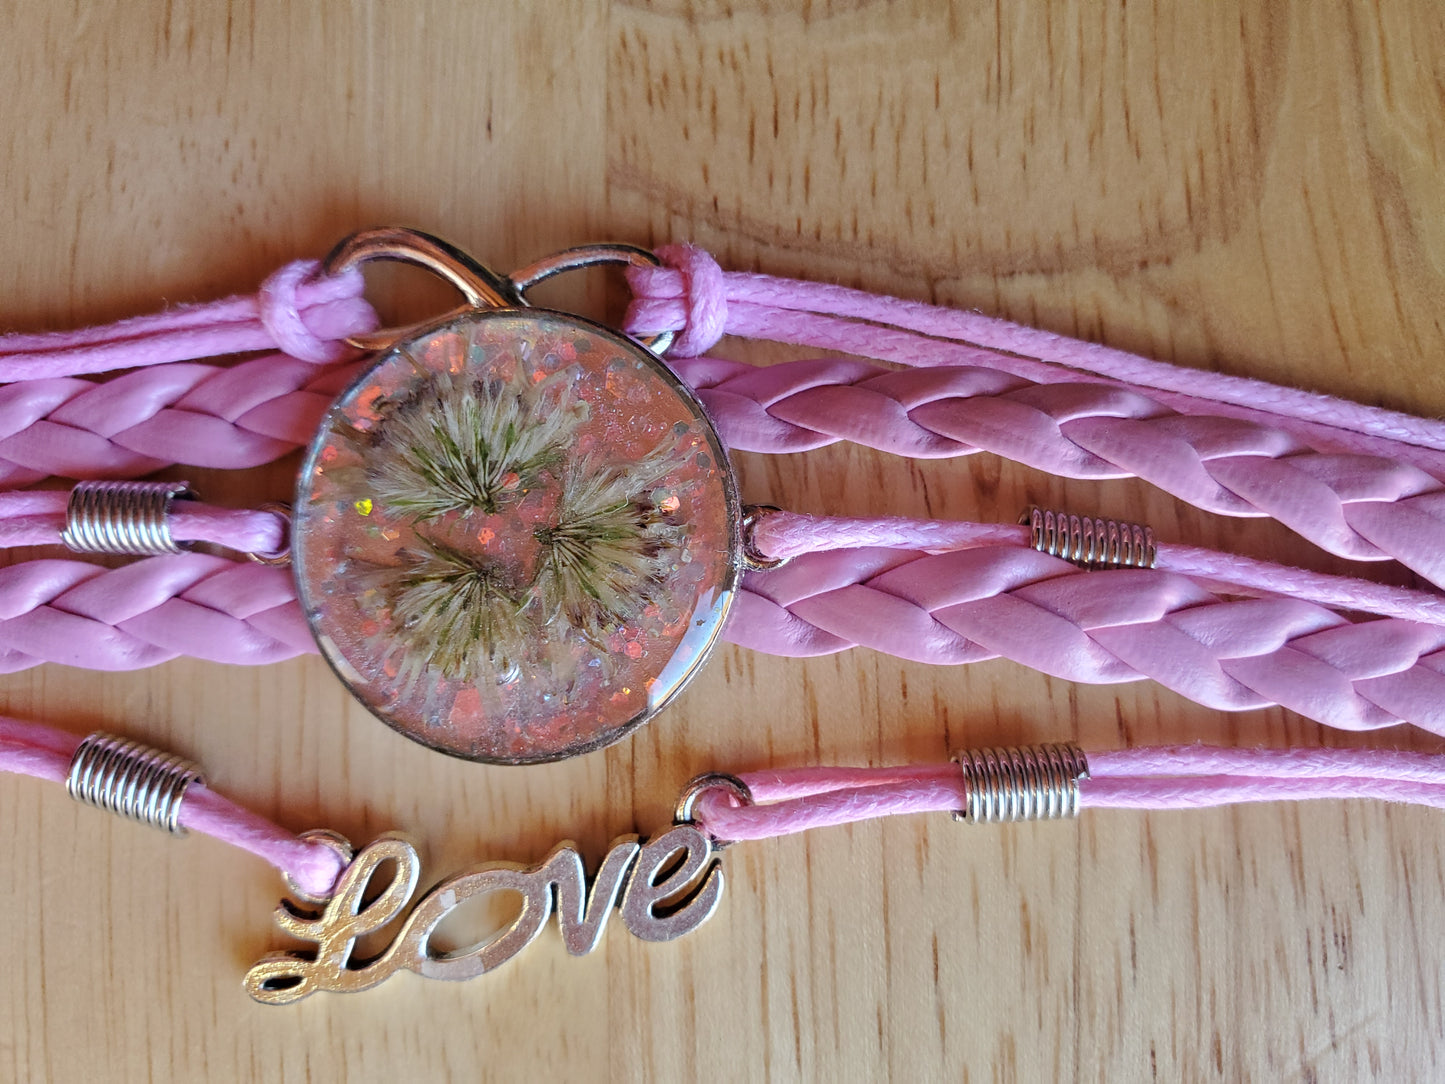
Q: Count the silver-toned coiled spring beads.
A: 4